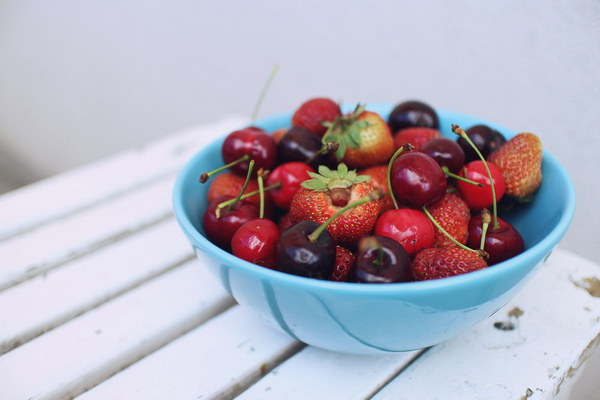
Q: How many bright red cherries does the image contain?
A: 4